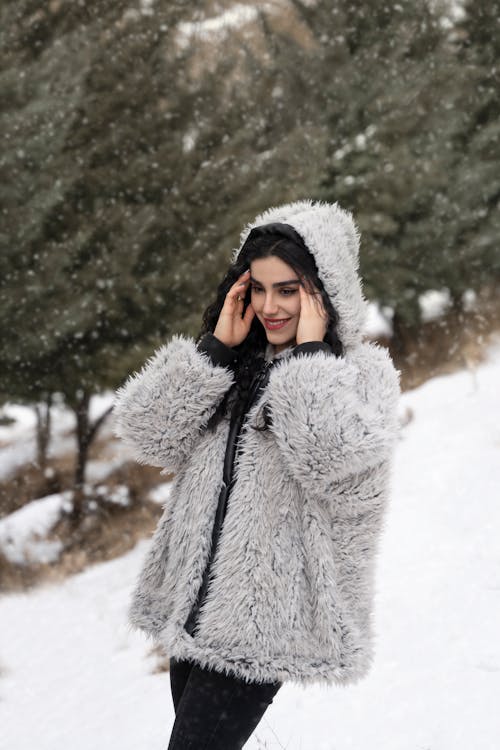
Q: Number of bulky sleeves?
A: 2